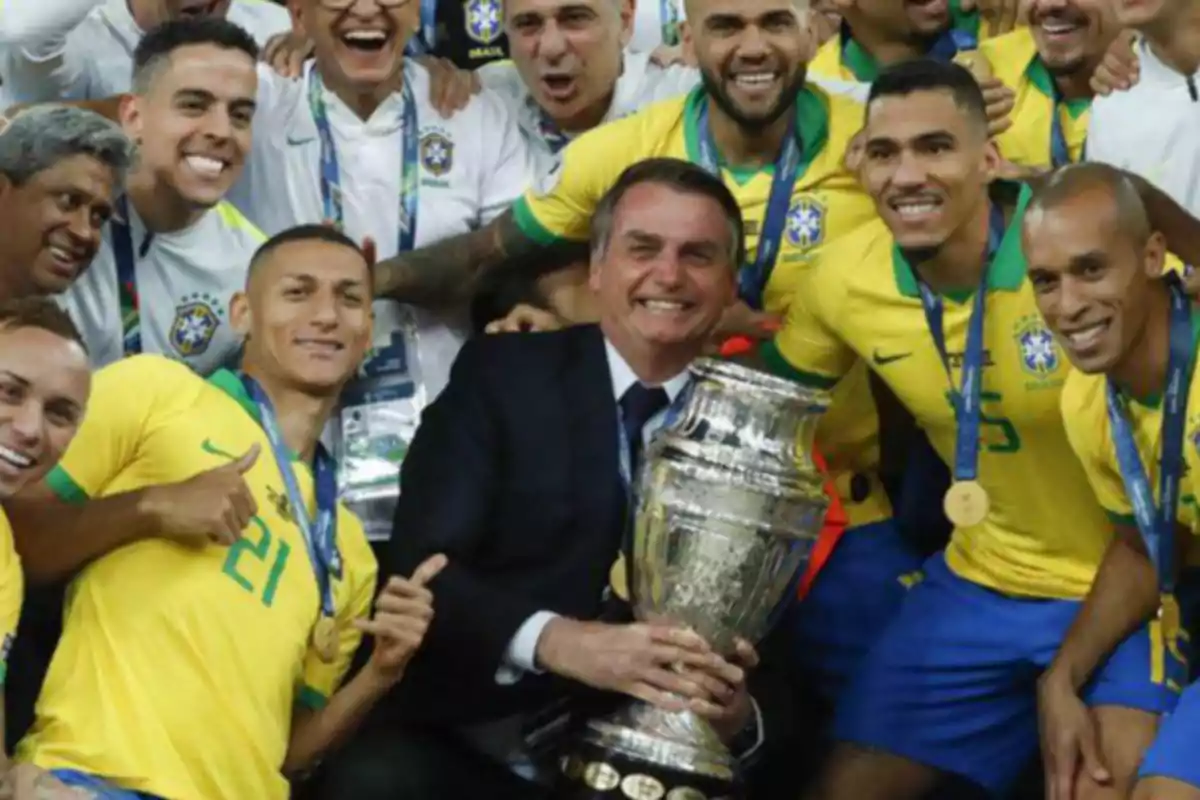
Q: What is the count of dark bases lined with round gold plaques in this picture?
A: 1